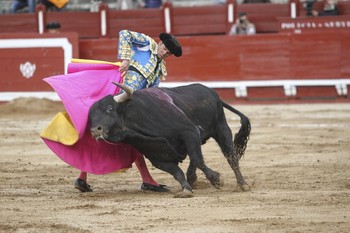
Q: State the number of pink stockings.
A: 2